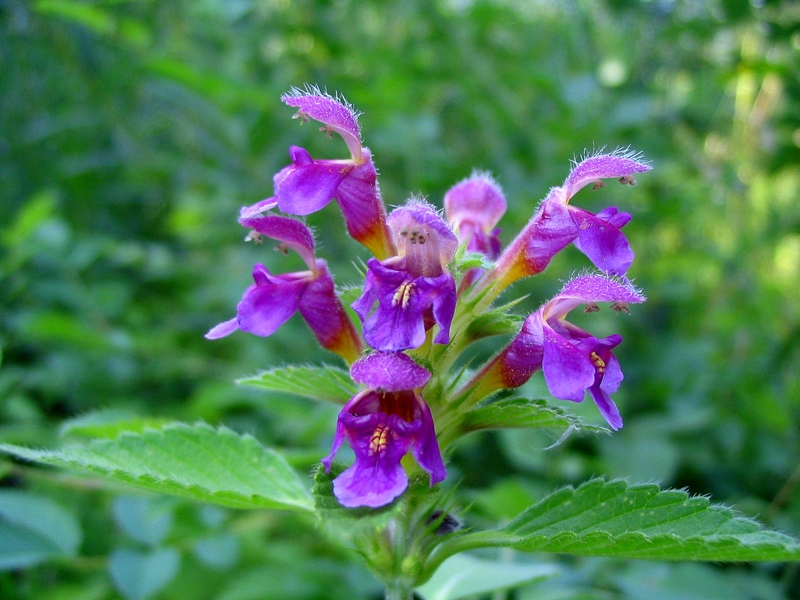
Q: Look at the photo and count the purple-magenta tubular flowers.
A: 7